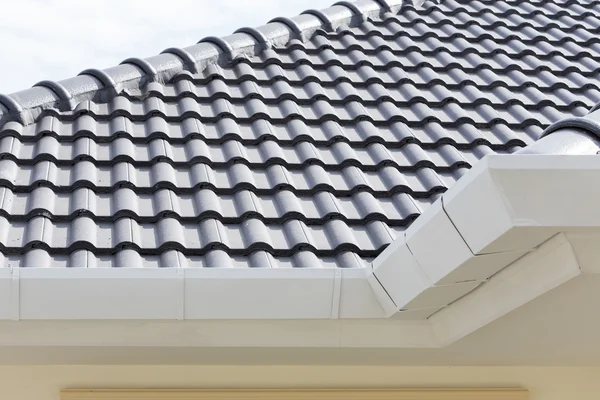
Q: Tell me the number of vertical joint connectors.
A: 3